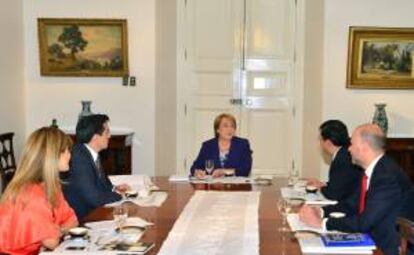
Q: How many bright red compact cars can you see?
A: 0